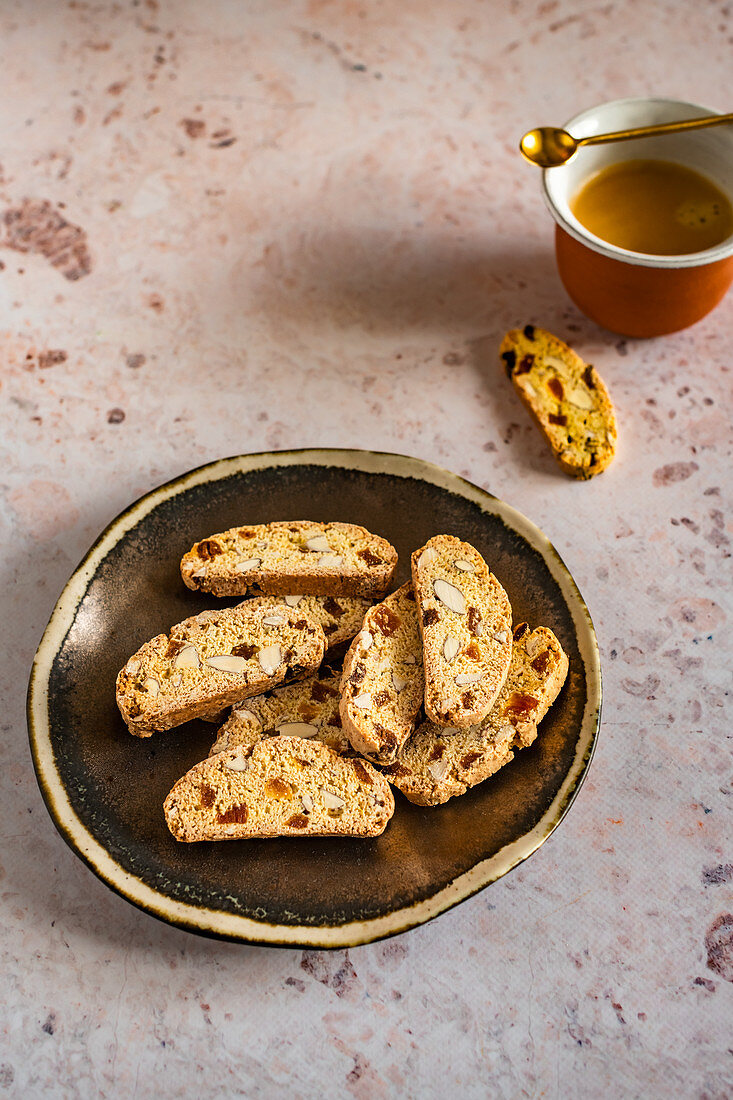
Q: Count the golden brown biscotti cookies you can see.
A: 9